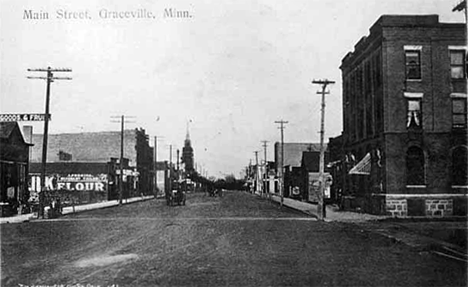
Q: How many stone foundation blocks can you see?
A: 2